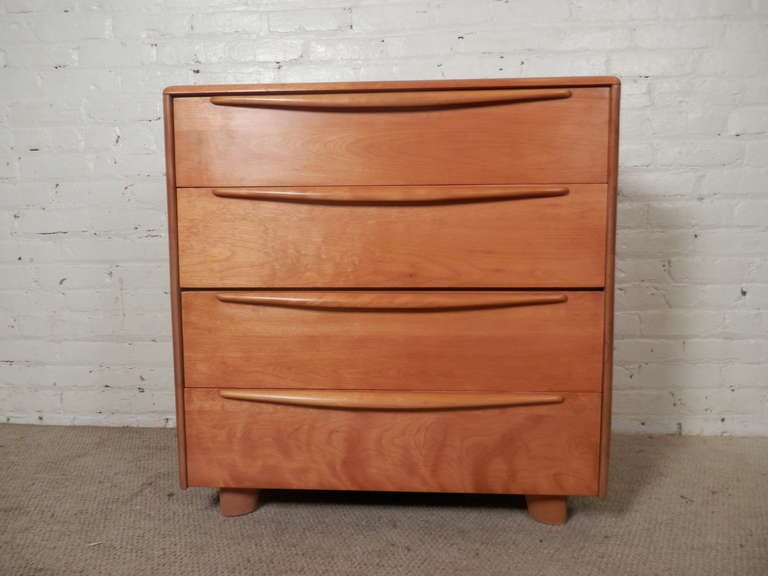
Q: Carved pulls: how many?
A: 4